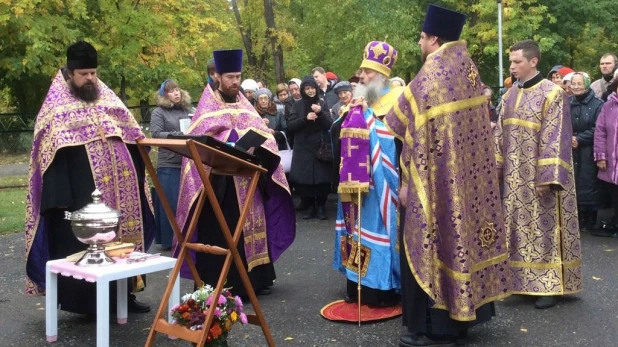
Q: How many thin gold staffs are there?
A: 1